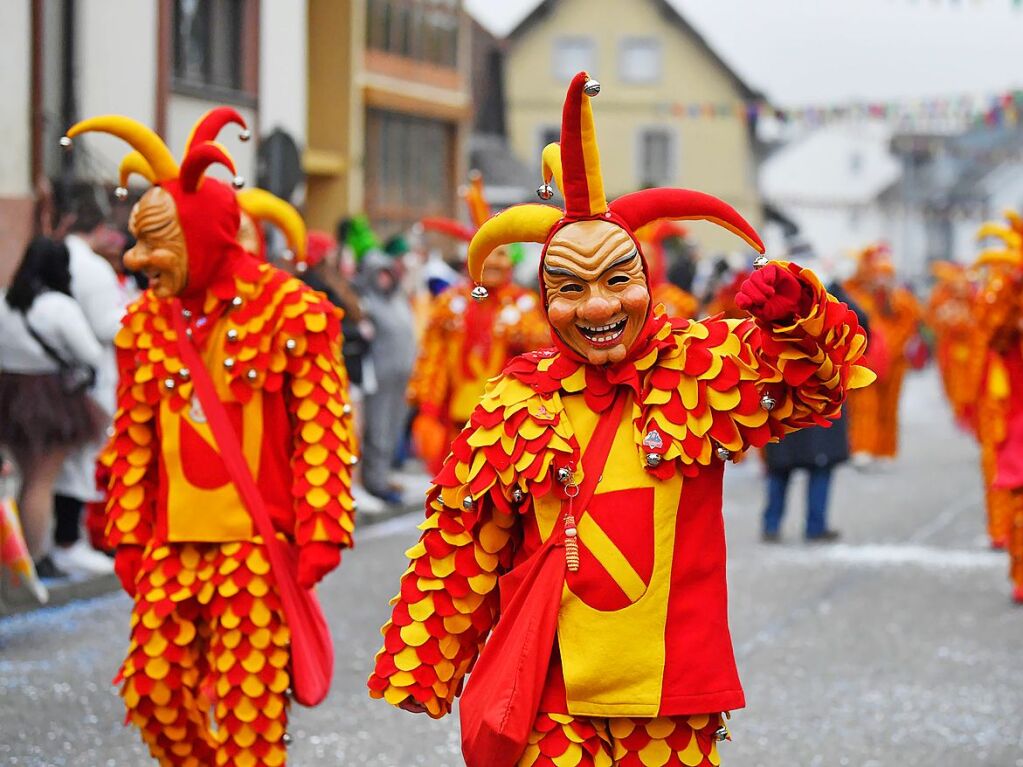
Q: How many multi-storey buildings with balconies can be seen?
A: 1